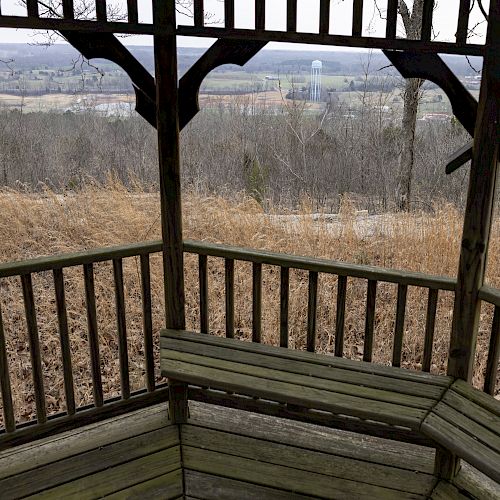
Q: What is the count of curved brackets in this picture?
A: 3